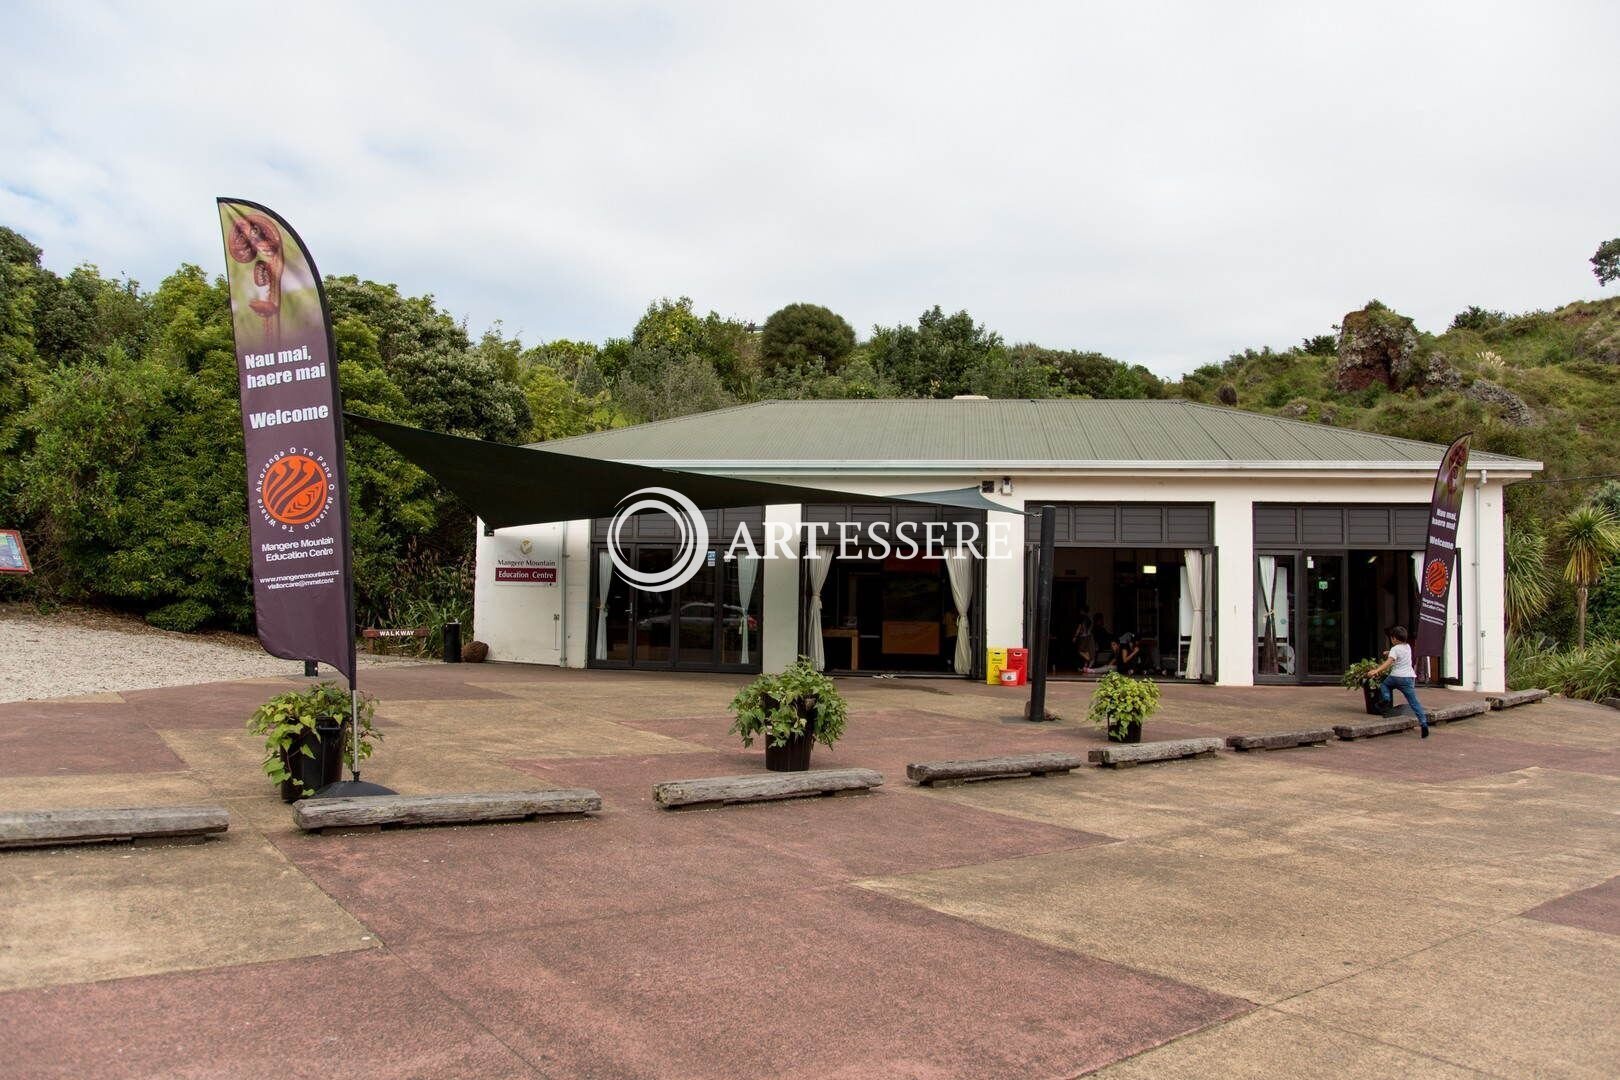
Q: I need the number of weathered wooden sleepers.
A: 9